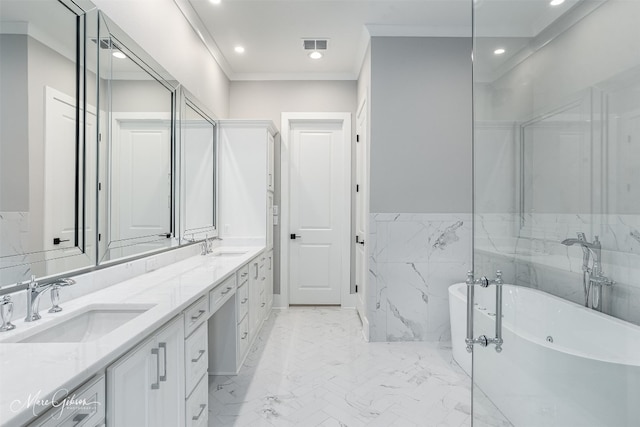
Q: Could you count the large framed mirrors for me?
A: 3